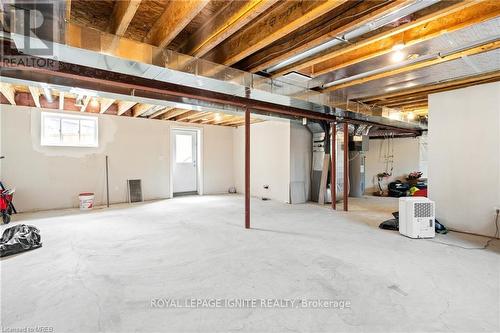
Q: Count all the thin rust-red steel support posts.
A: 3